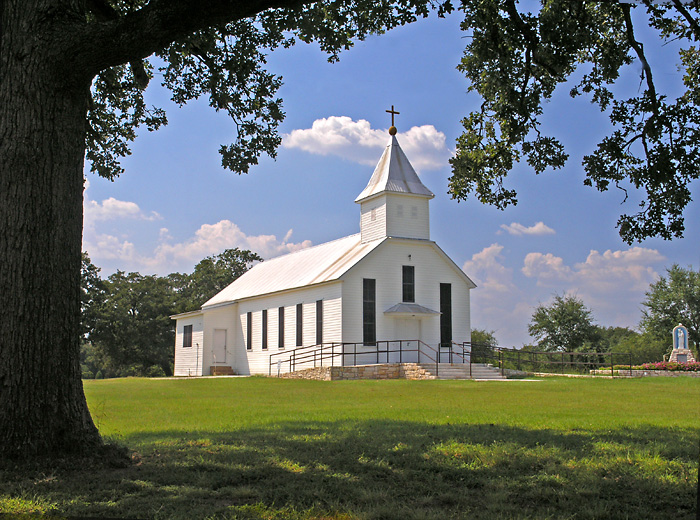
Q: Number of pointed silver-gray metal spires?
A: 1